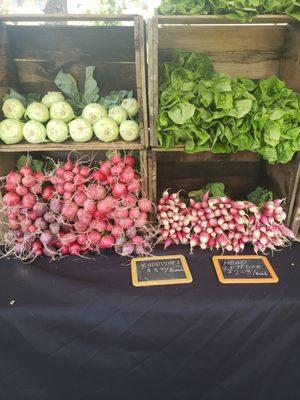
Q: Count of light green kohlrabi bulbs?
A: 13